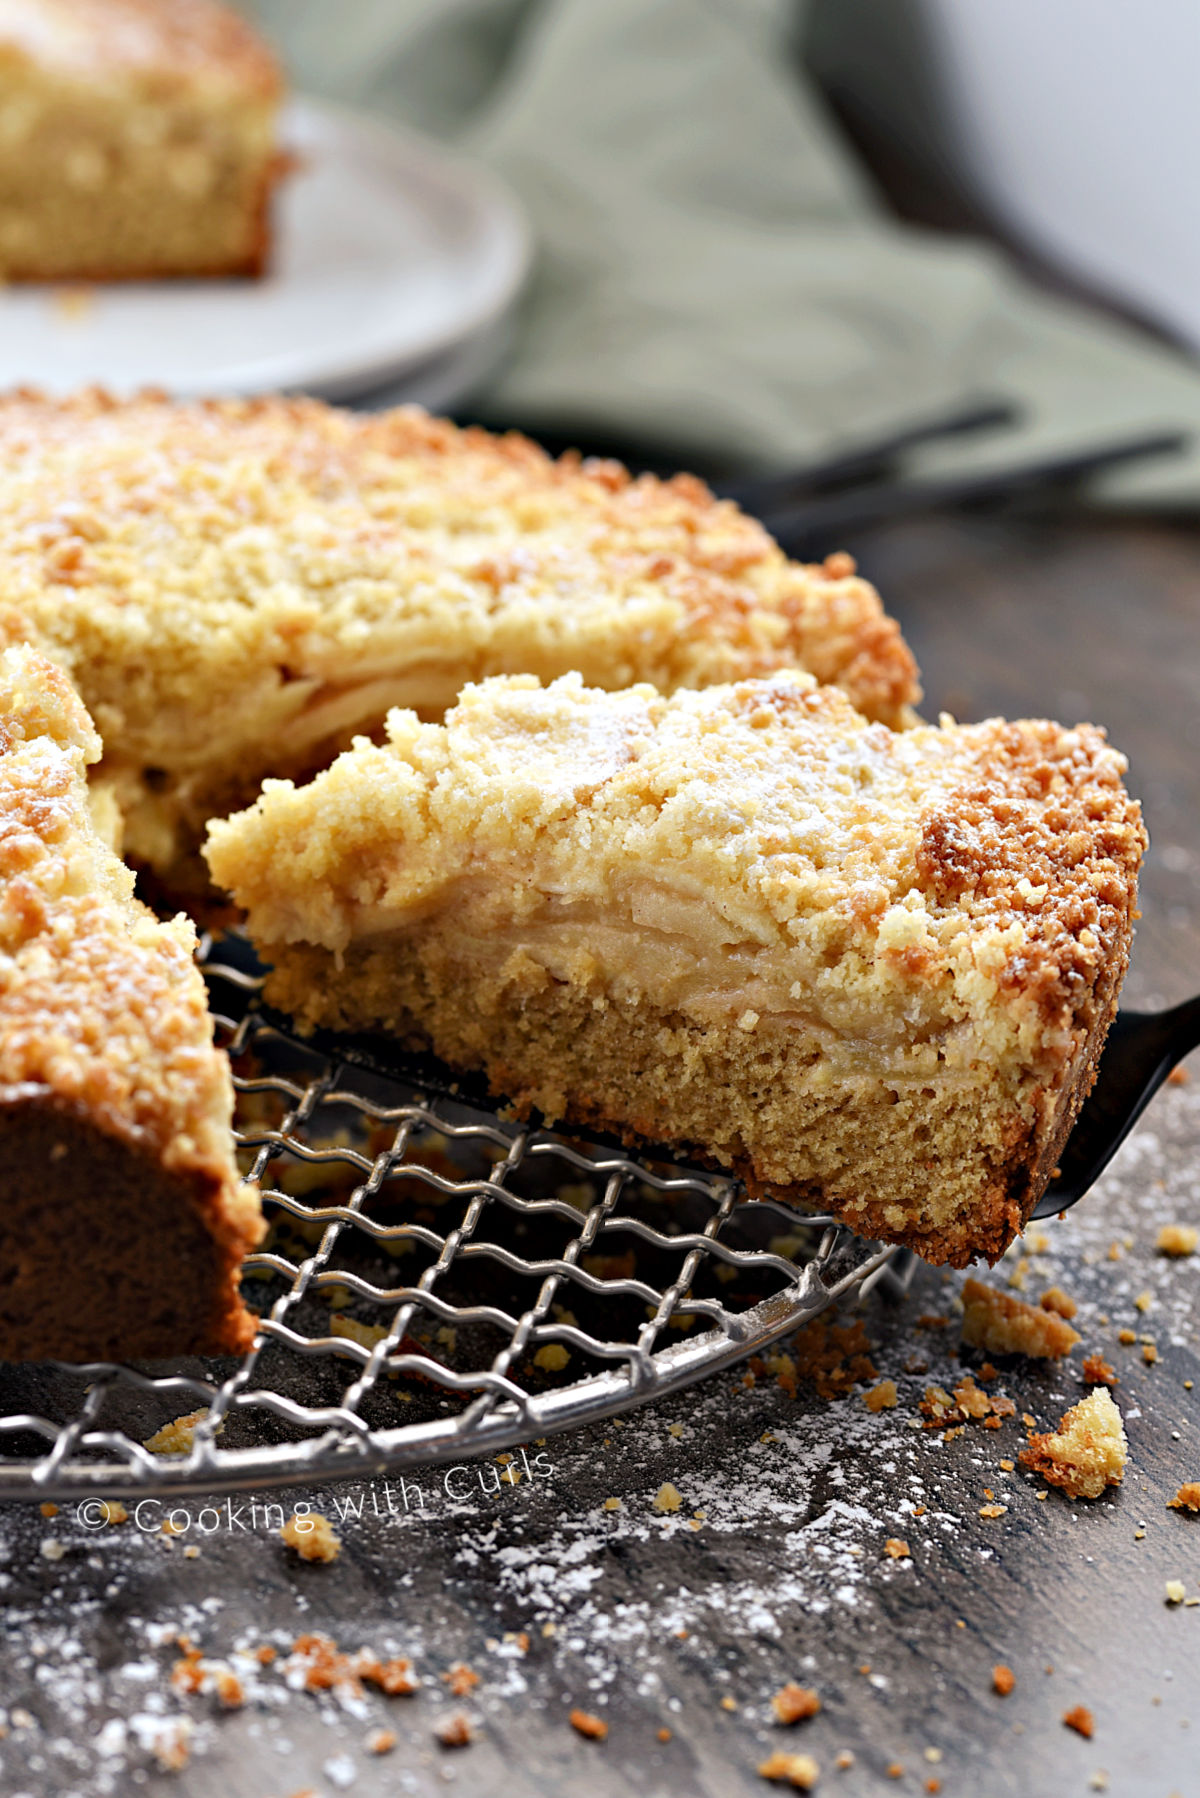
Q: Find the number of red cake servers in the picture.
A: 0